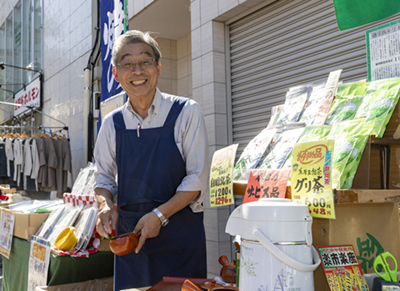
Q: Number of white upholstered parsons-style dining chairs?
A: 0